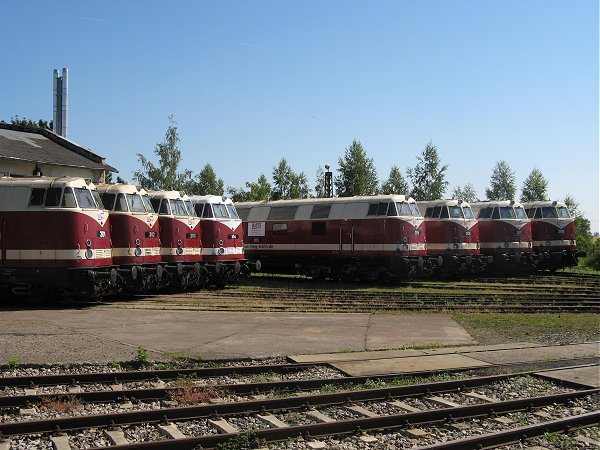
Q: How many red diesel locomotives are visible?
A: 8